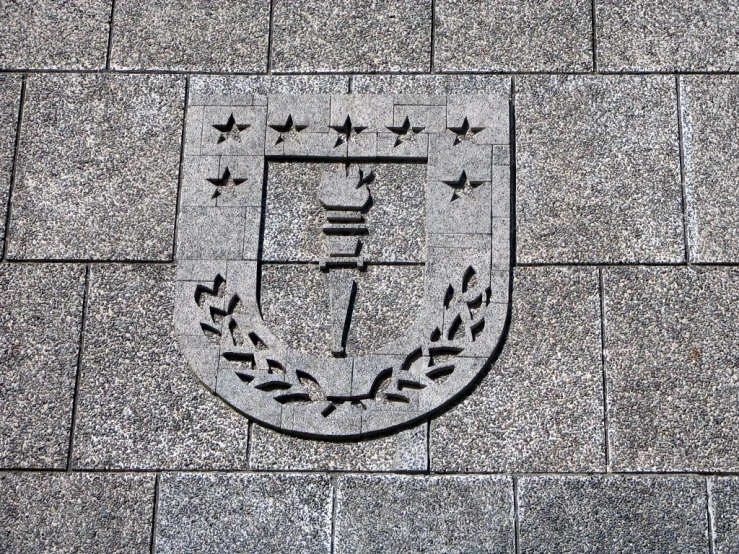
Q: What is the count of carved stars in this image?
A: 7